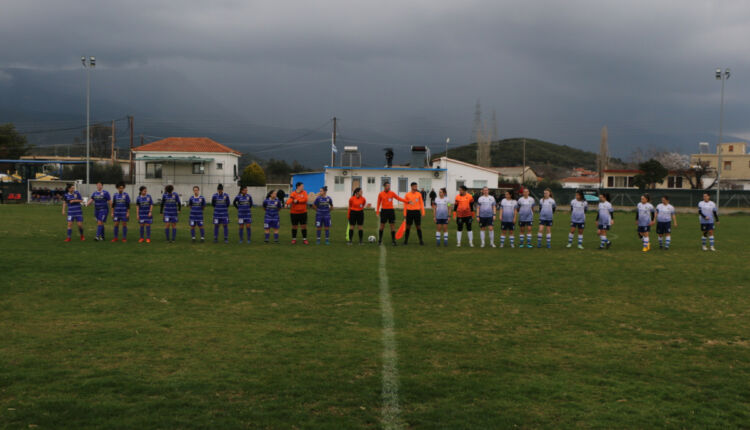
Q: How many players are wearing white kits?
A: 10